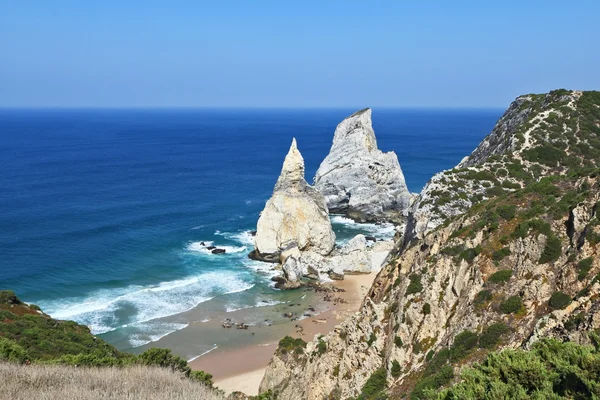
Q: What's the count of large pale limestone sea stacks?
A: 2